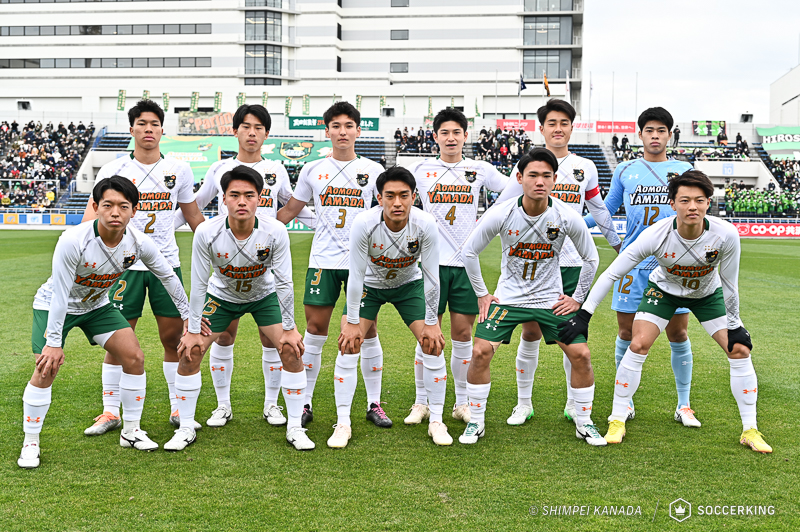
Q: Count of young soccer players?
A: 11